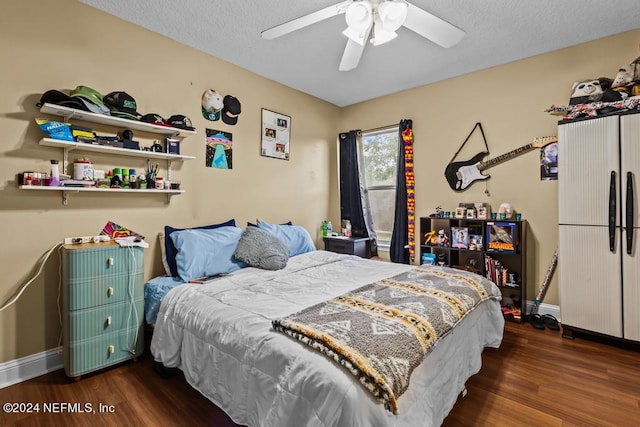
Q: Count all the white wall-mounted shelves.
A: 3